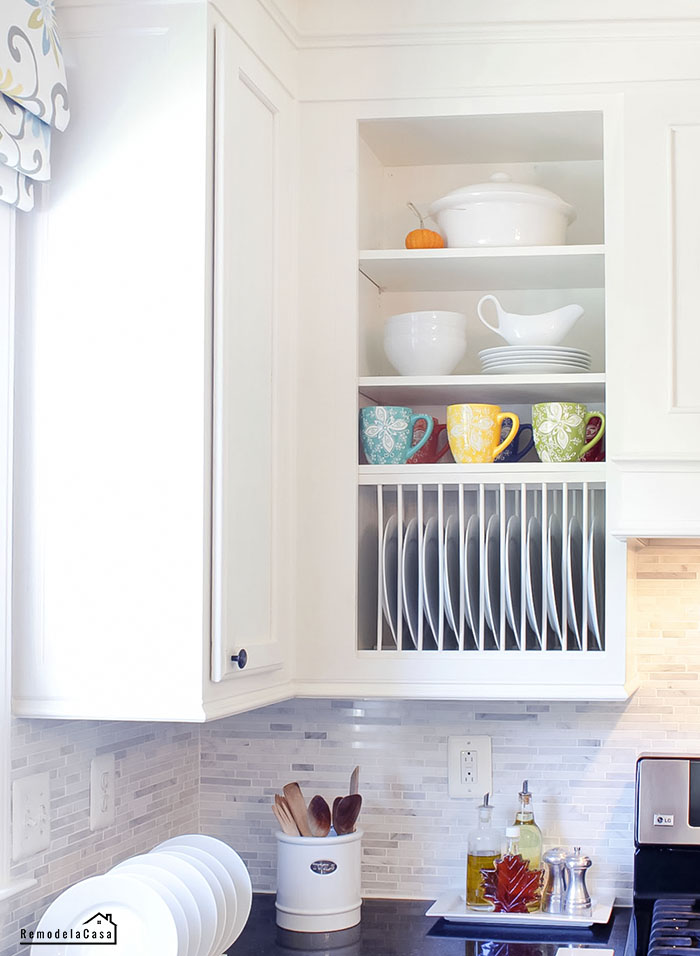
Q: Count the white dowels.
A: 11